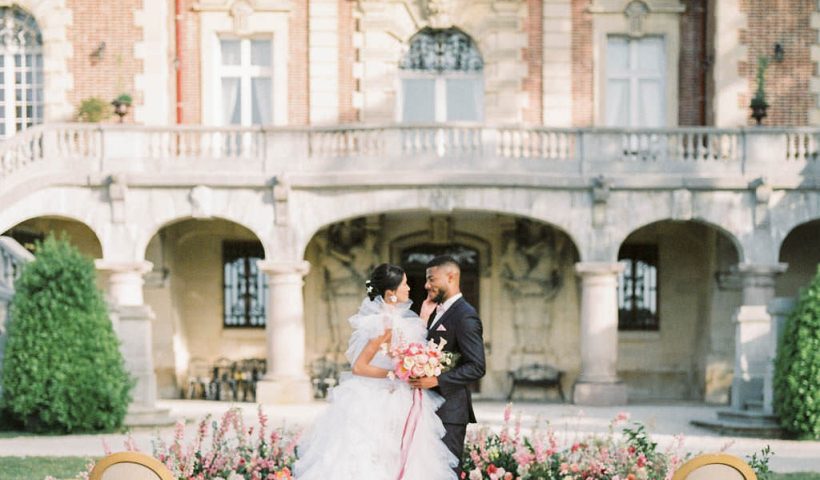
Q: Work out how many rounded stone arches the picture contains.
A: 5